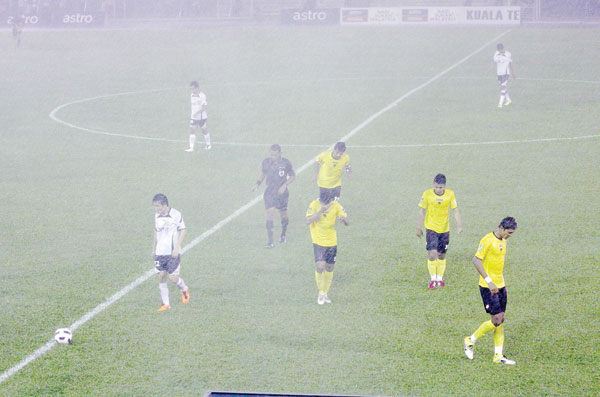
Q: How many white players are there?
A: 3